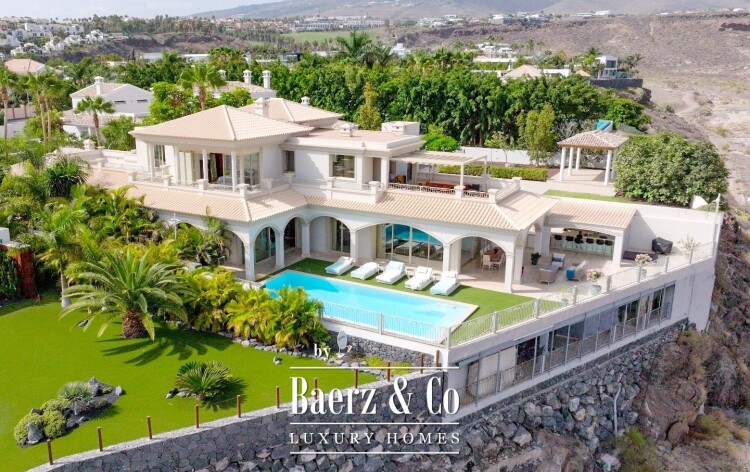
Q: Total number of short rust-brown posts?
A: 11